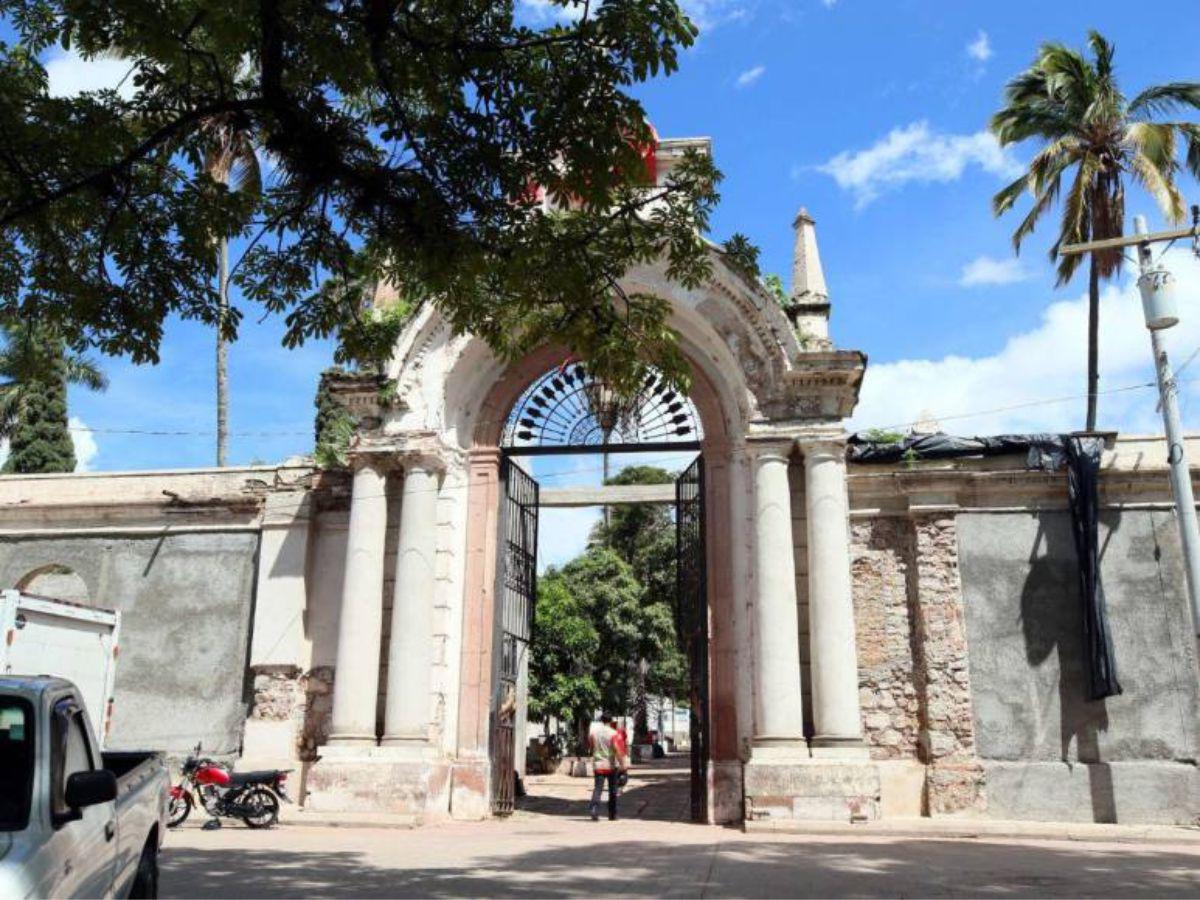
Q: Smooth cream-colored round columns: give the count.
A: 4